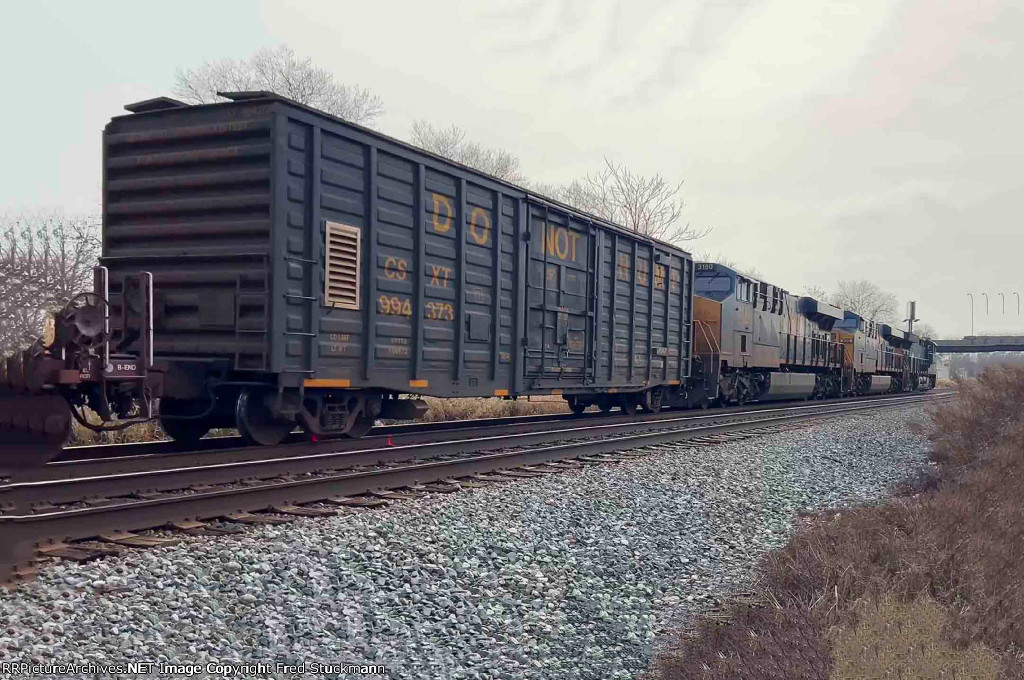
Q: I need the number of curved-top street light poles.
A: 4